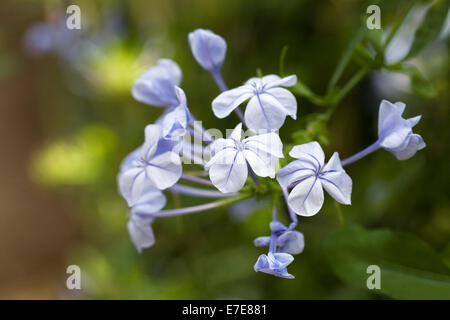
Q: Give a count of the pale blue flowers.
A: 11